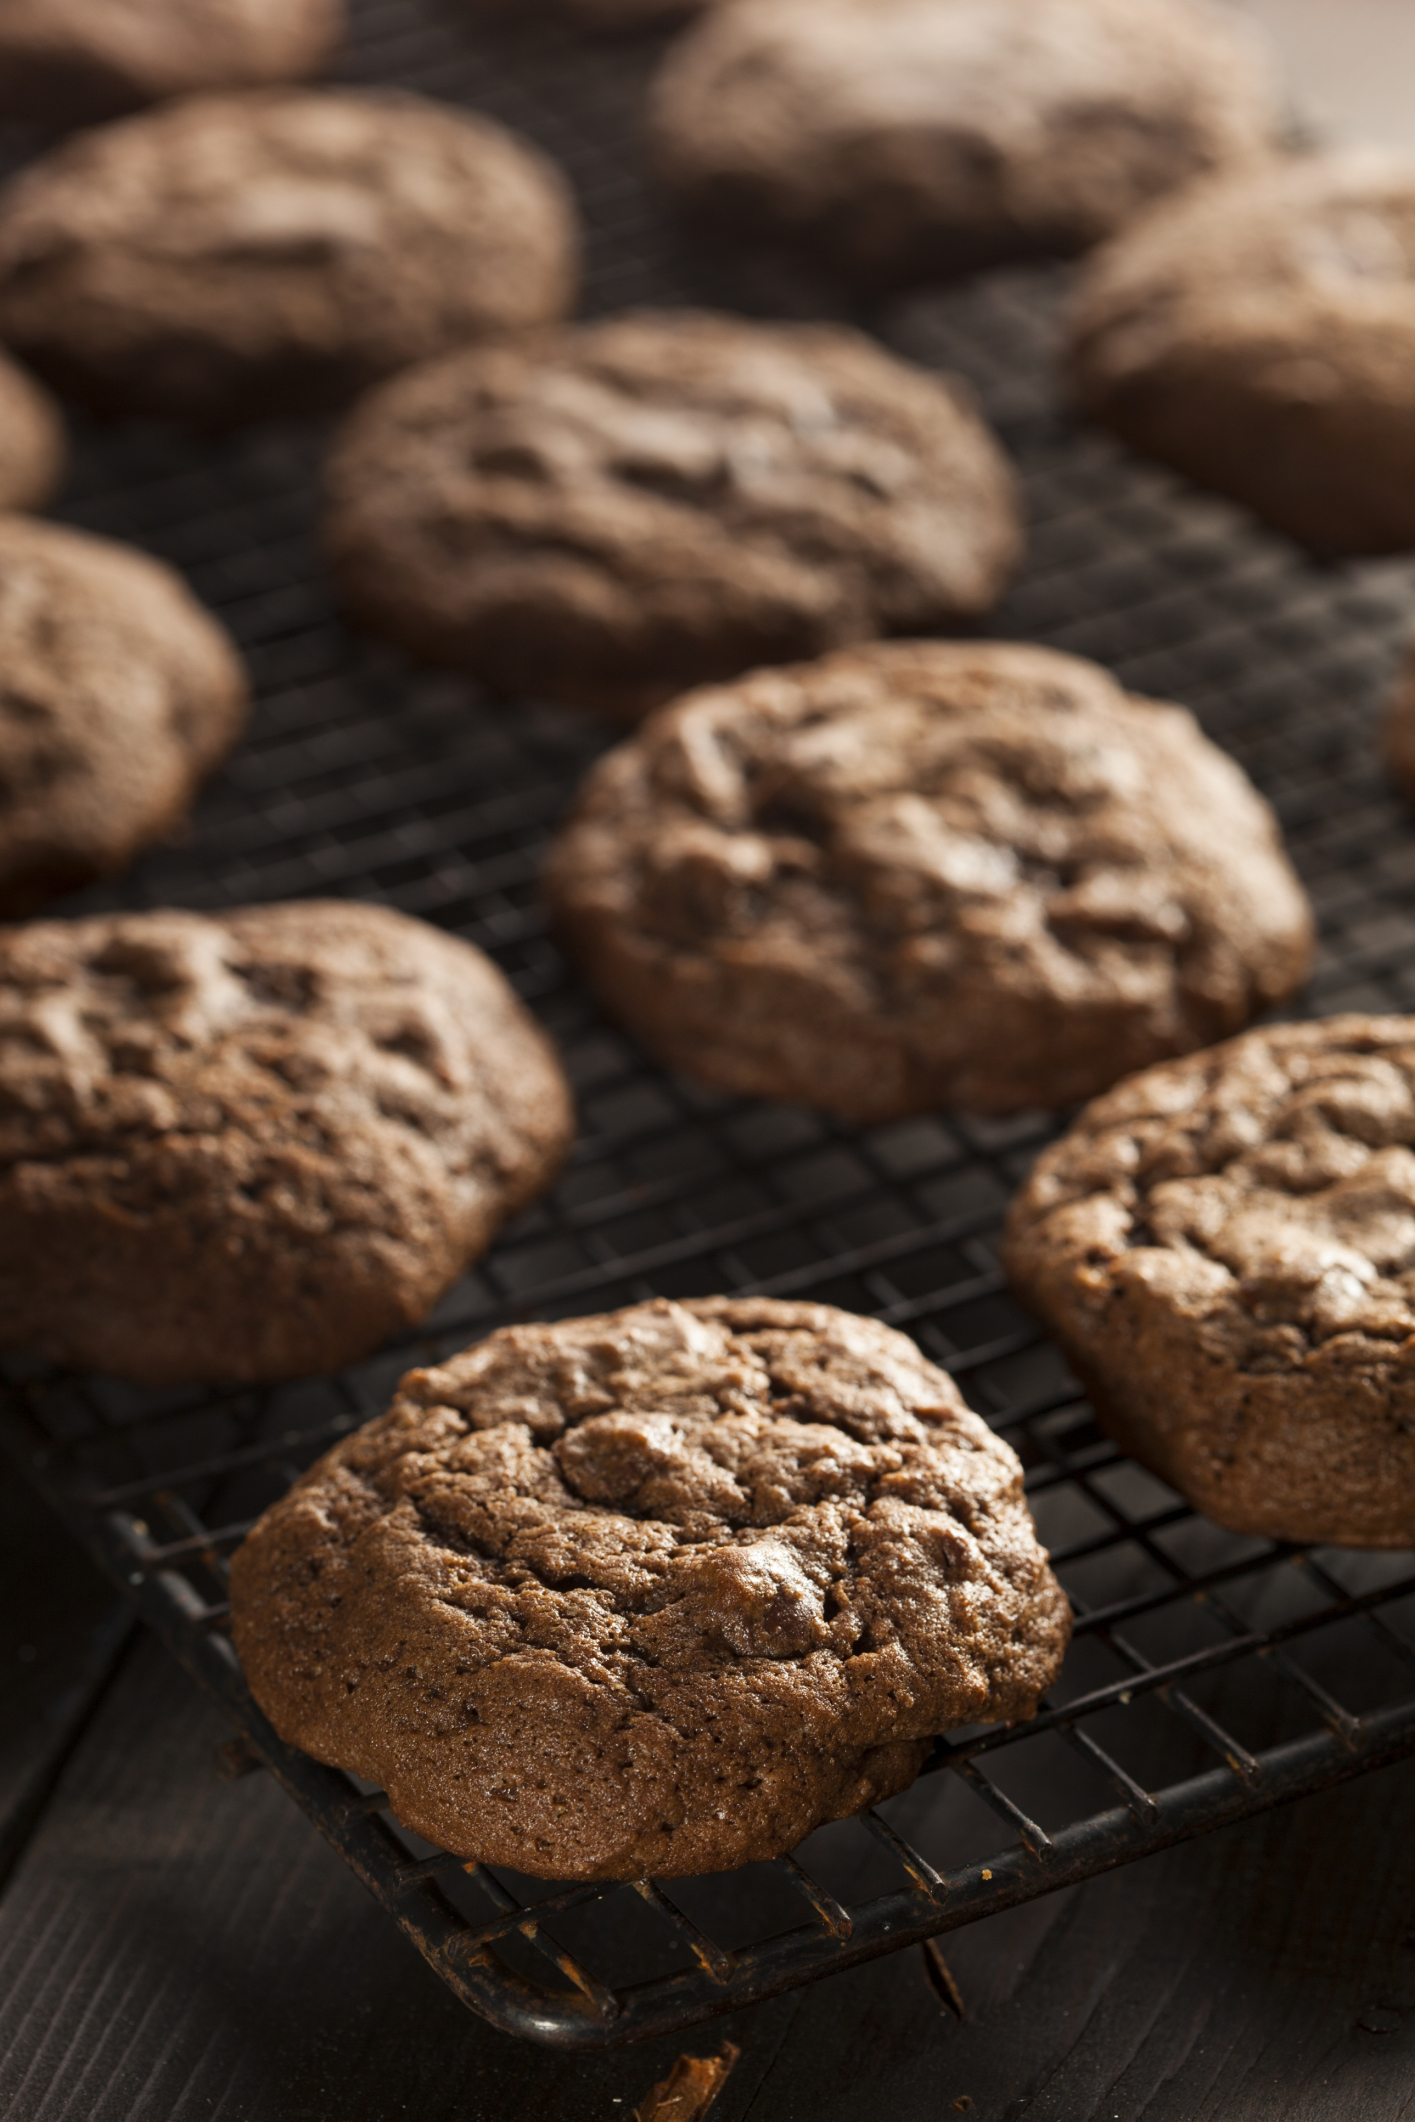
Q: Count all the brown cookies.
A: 13